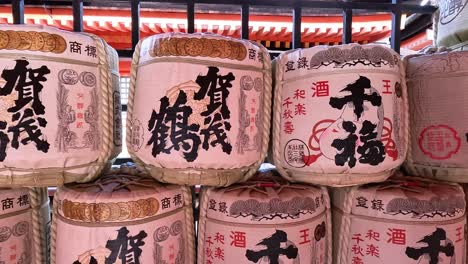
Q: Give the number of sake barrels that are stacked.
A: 9